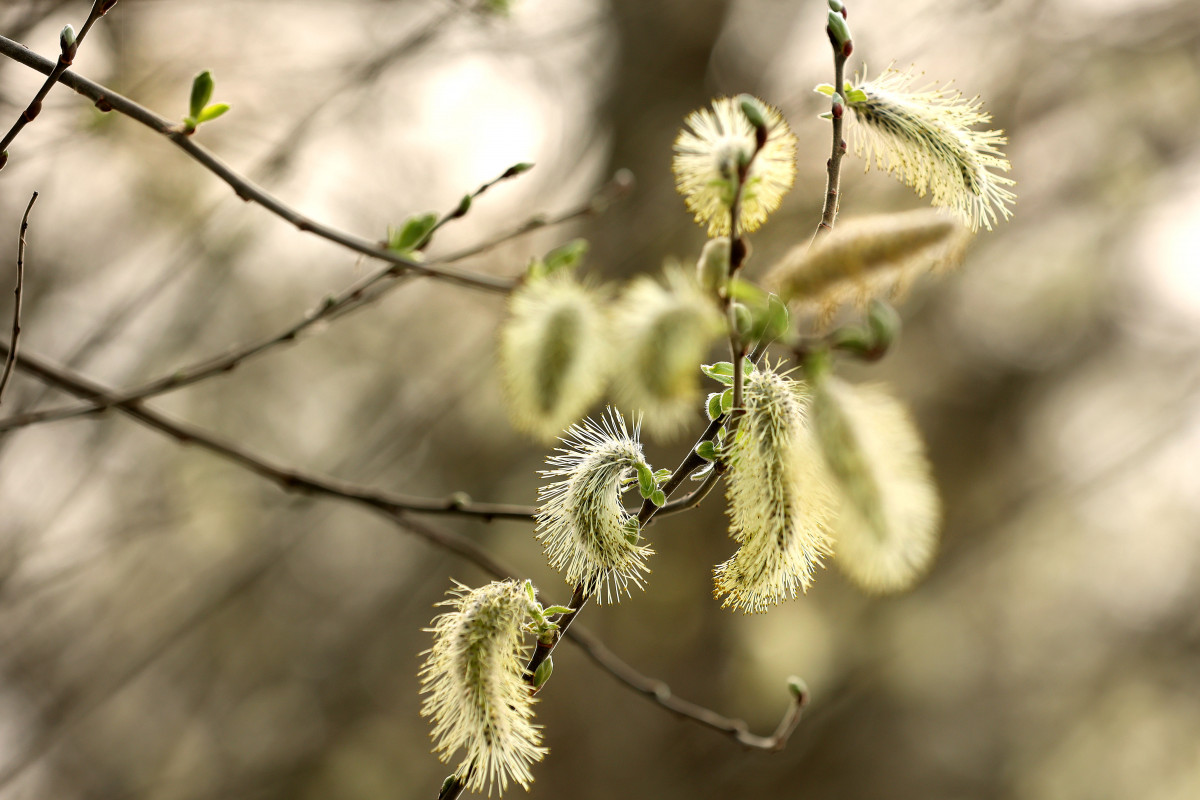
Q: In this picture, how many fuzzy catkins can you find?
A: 9